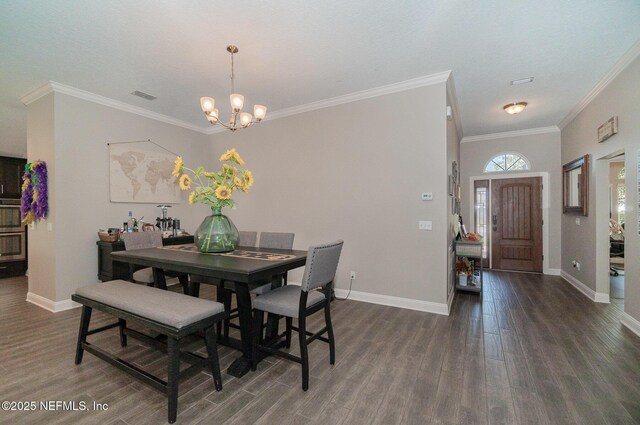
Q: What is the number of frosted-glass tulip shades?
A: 5